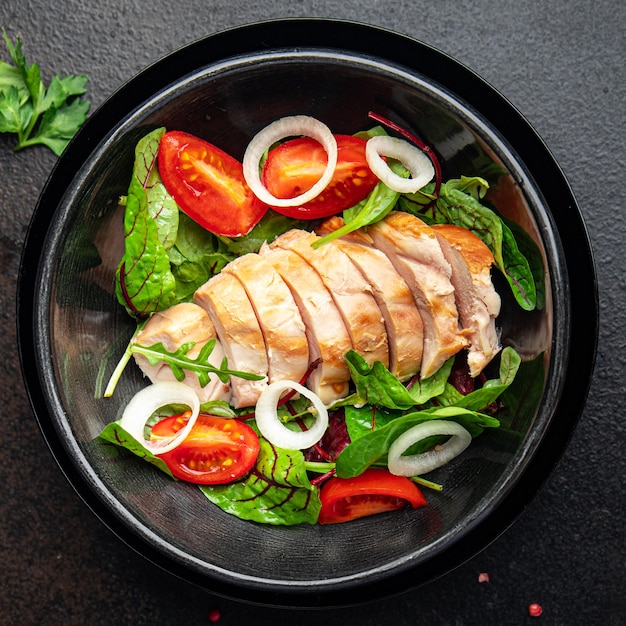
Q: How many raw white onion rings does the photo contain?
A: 5